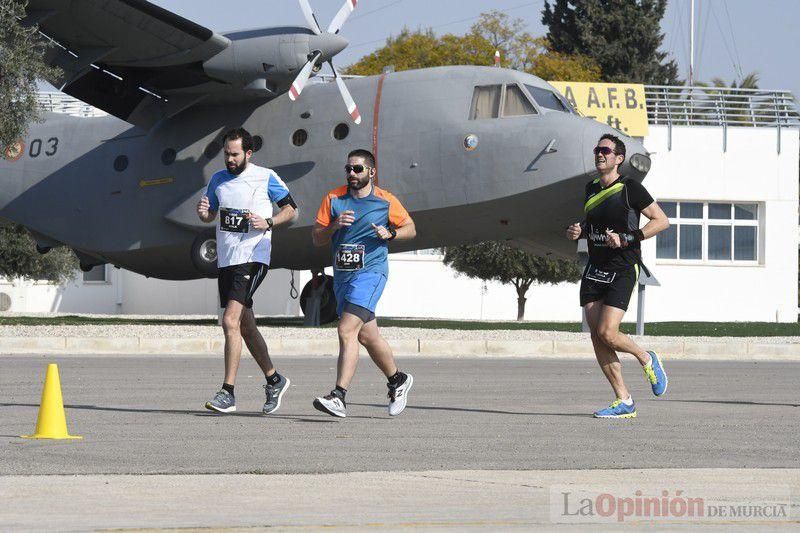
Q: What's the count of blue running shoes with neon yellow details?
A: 2